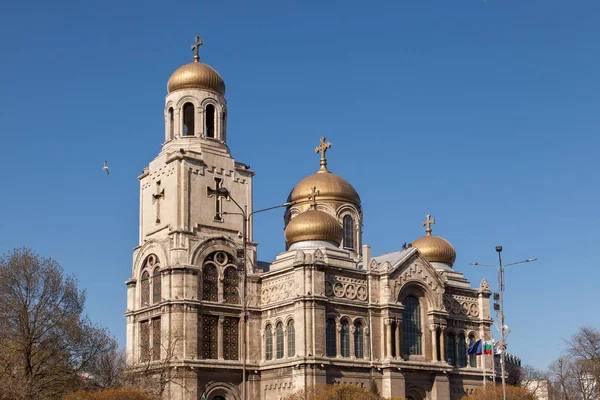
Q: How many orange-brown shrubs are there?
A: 3